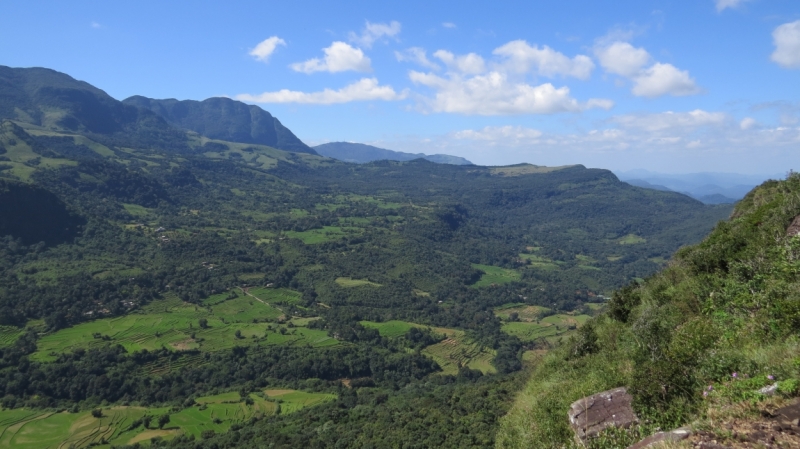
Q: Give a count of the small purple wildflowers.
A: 4